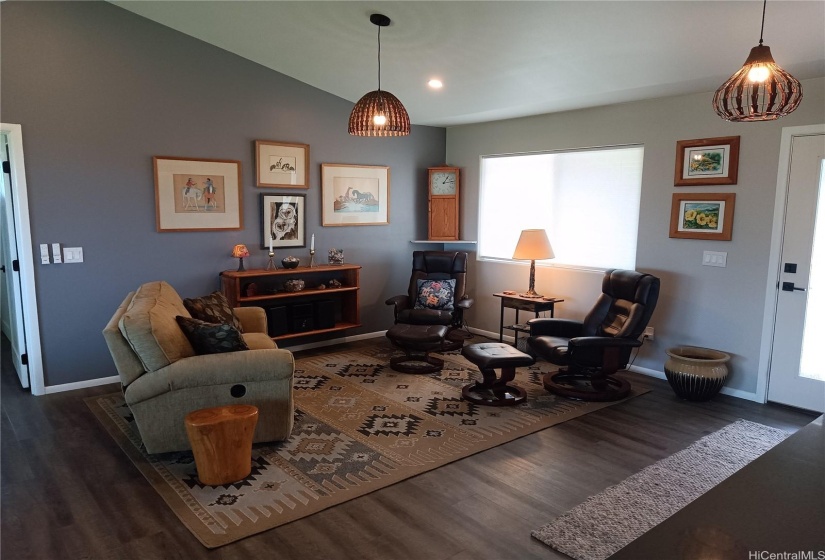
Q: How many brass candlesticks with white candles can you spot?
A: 2